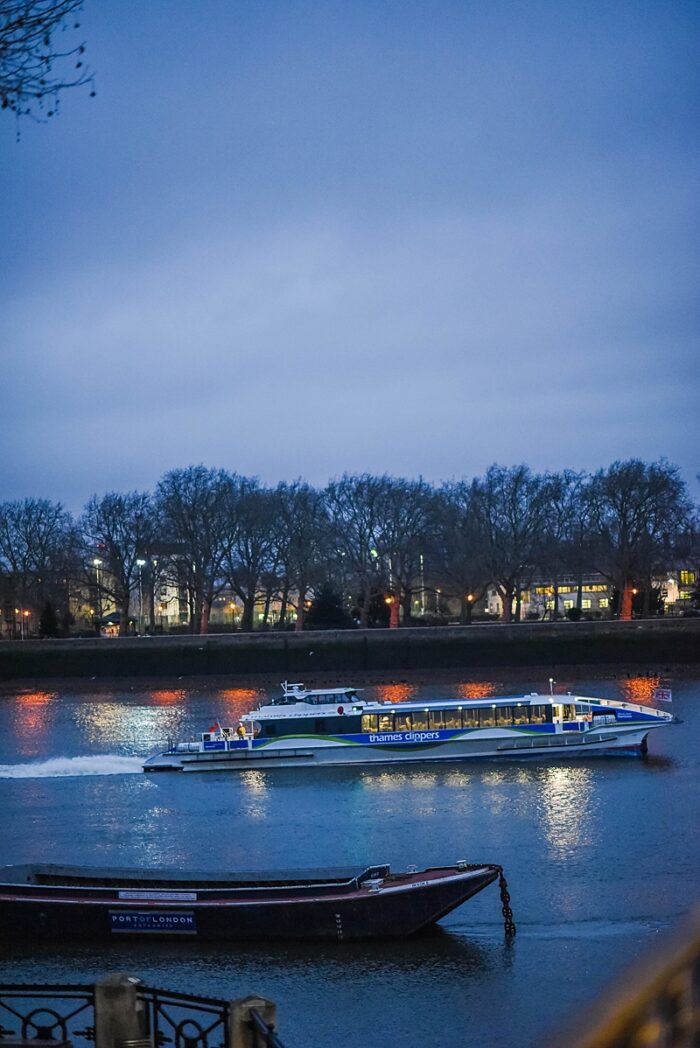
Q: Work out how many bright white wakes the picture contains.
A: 1